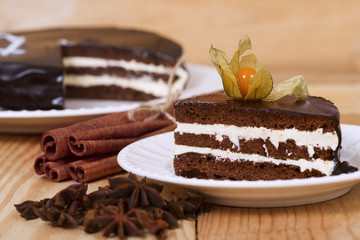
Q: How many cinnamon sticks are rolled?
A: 5